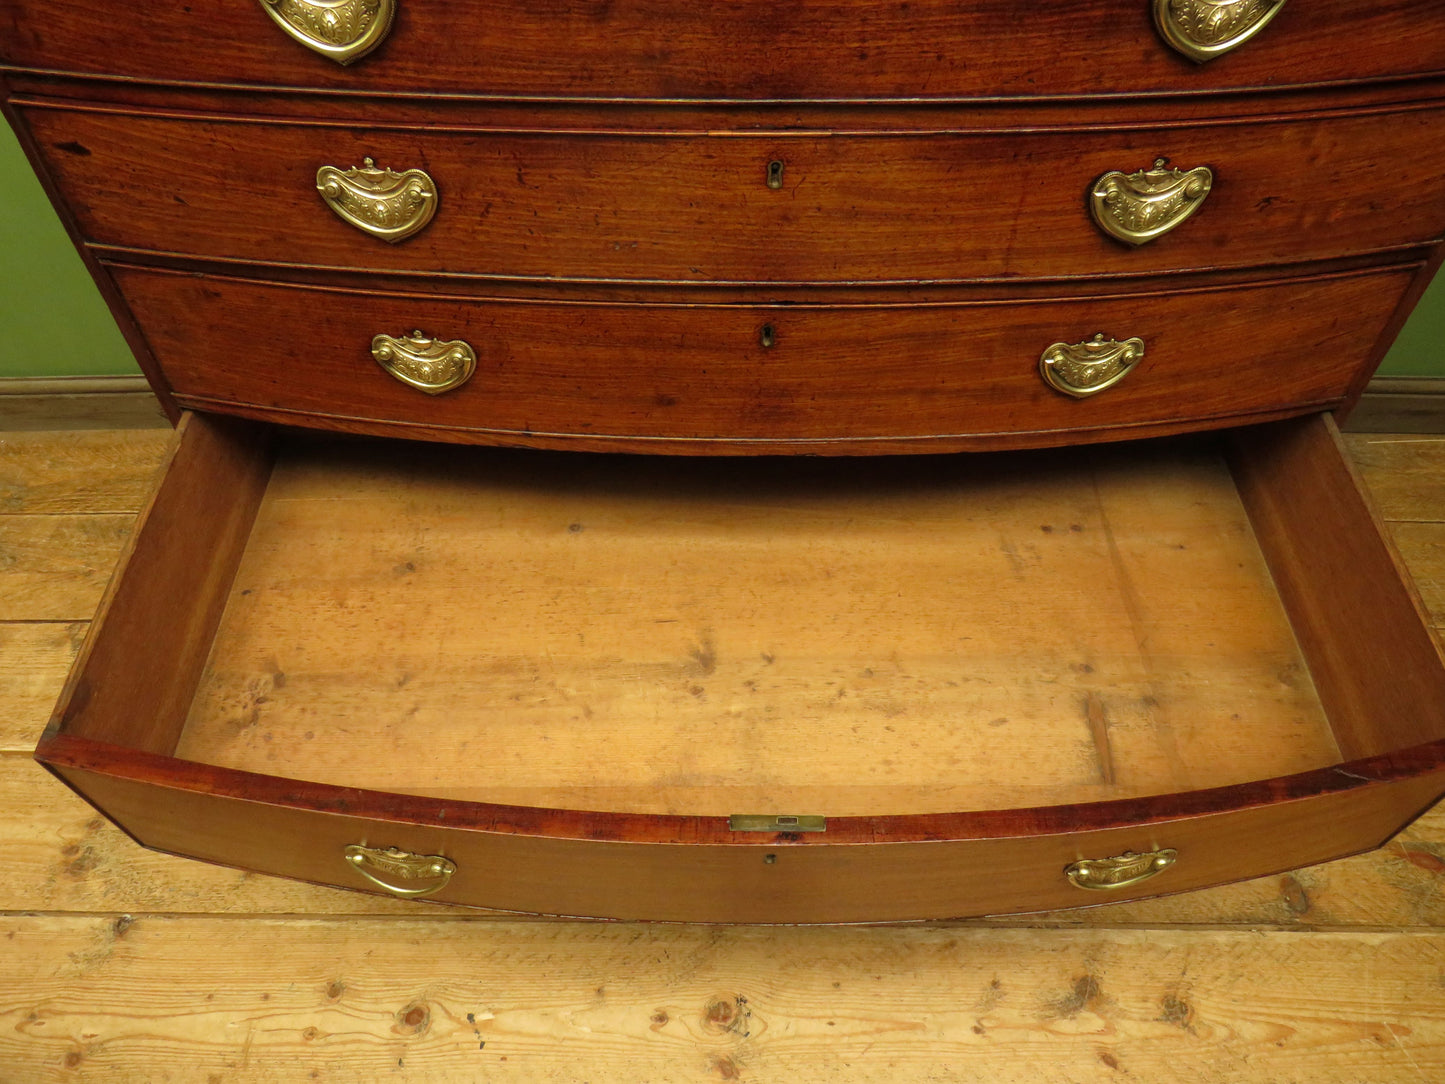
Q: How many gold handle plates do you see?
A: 8